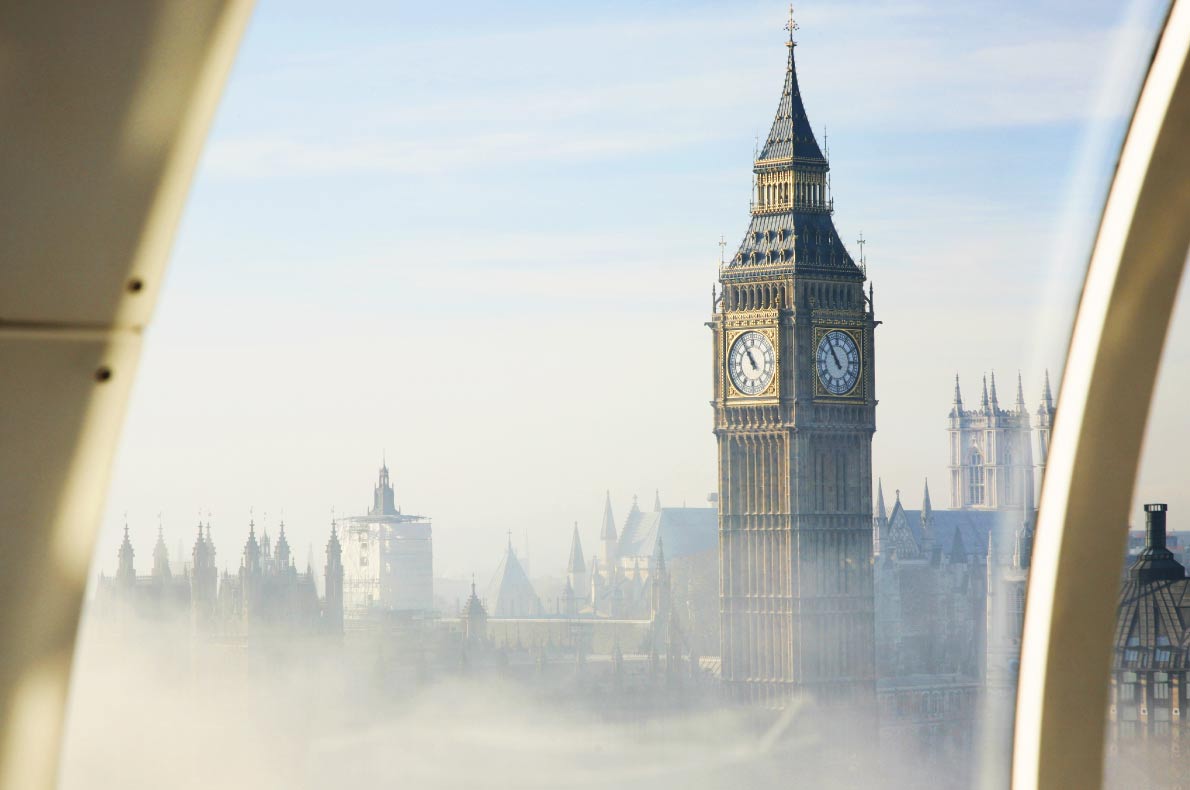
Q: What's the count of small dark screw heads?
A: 2